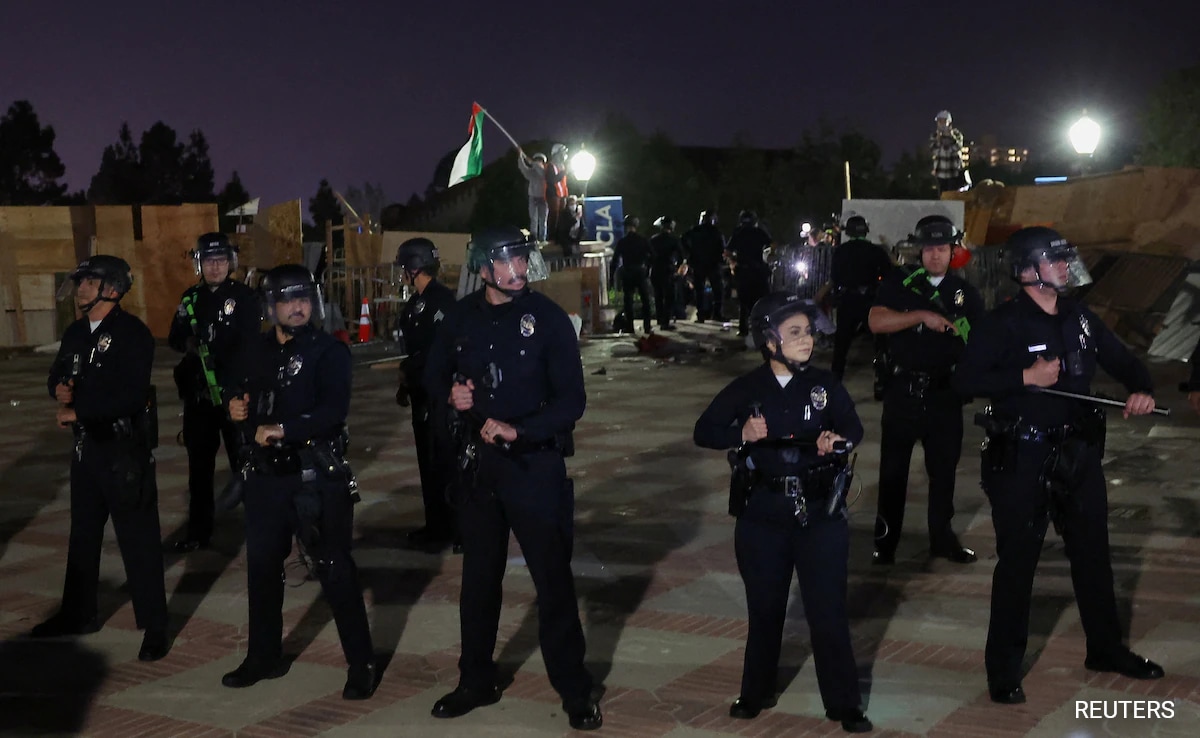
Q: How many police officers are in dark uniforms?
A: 13